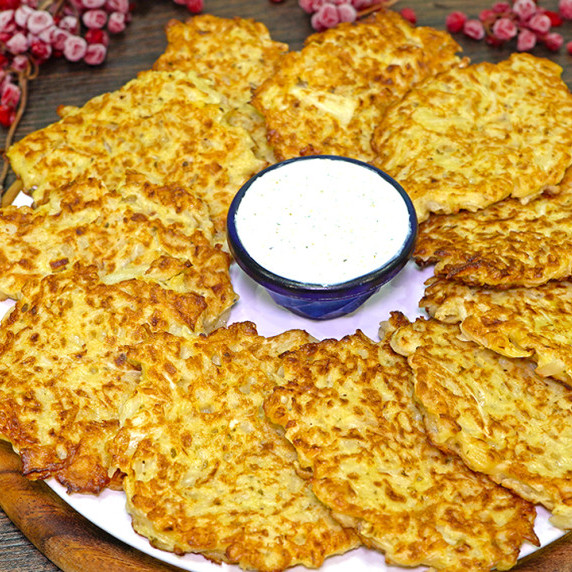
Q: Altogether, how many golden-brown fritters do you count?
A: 11